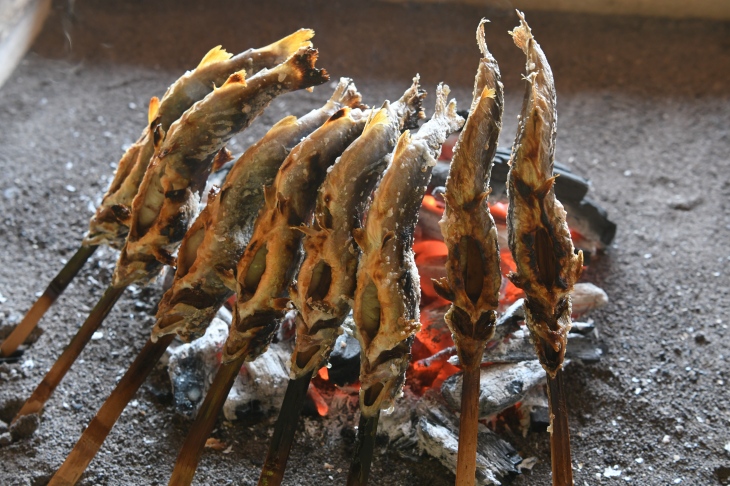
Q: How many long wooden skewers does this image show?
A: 8